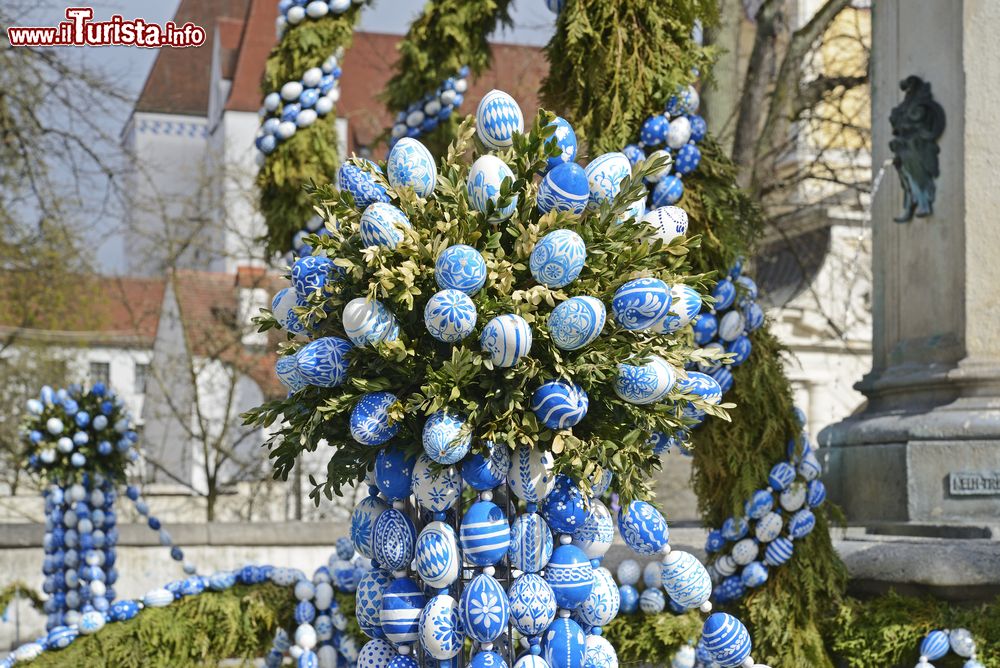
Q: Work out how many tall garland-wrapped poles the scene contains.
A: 3